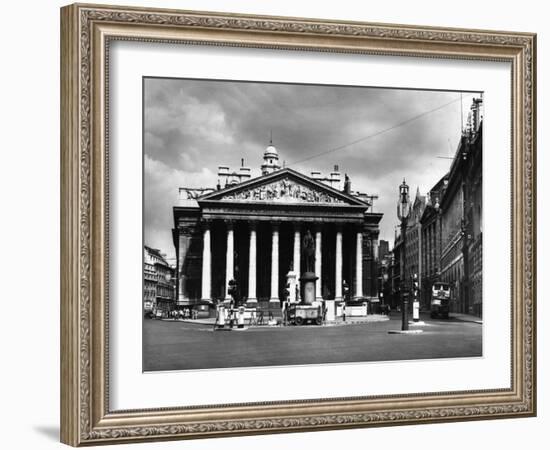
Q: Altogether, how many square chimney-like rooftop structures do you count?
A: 4